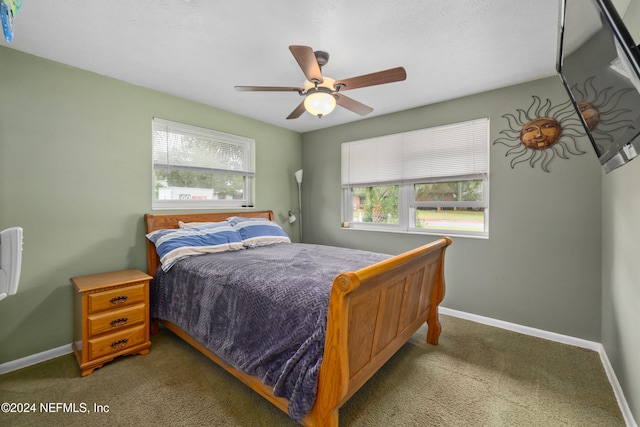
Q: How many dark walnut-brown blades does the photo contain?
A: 5